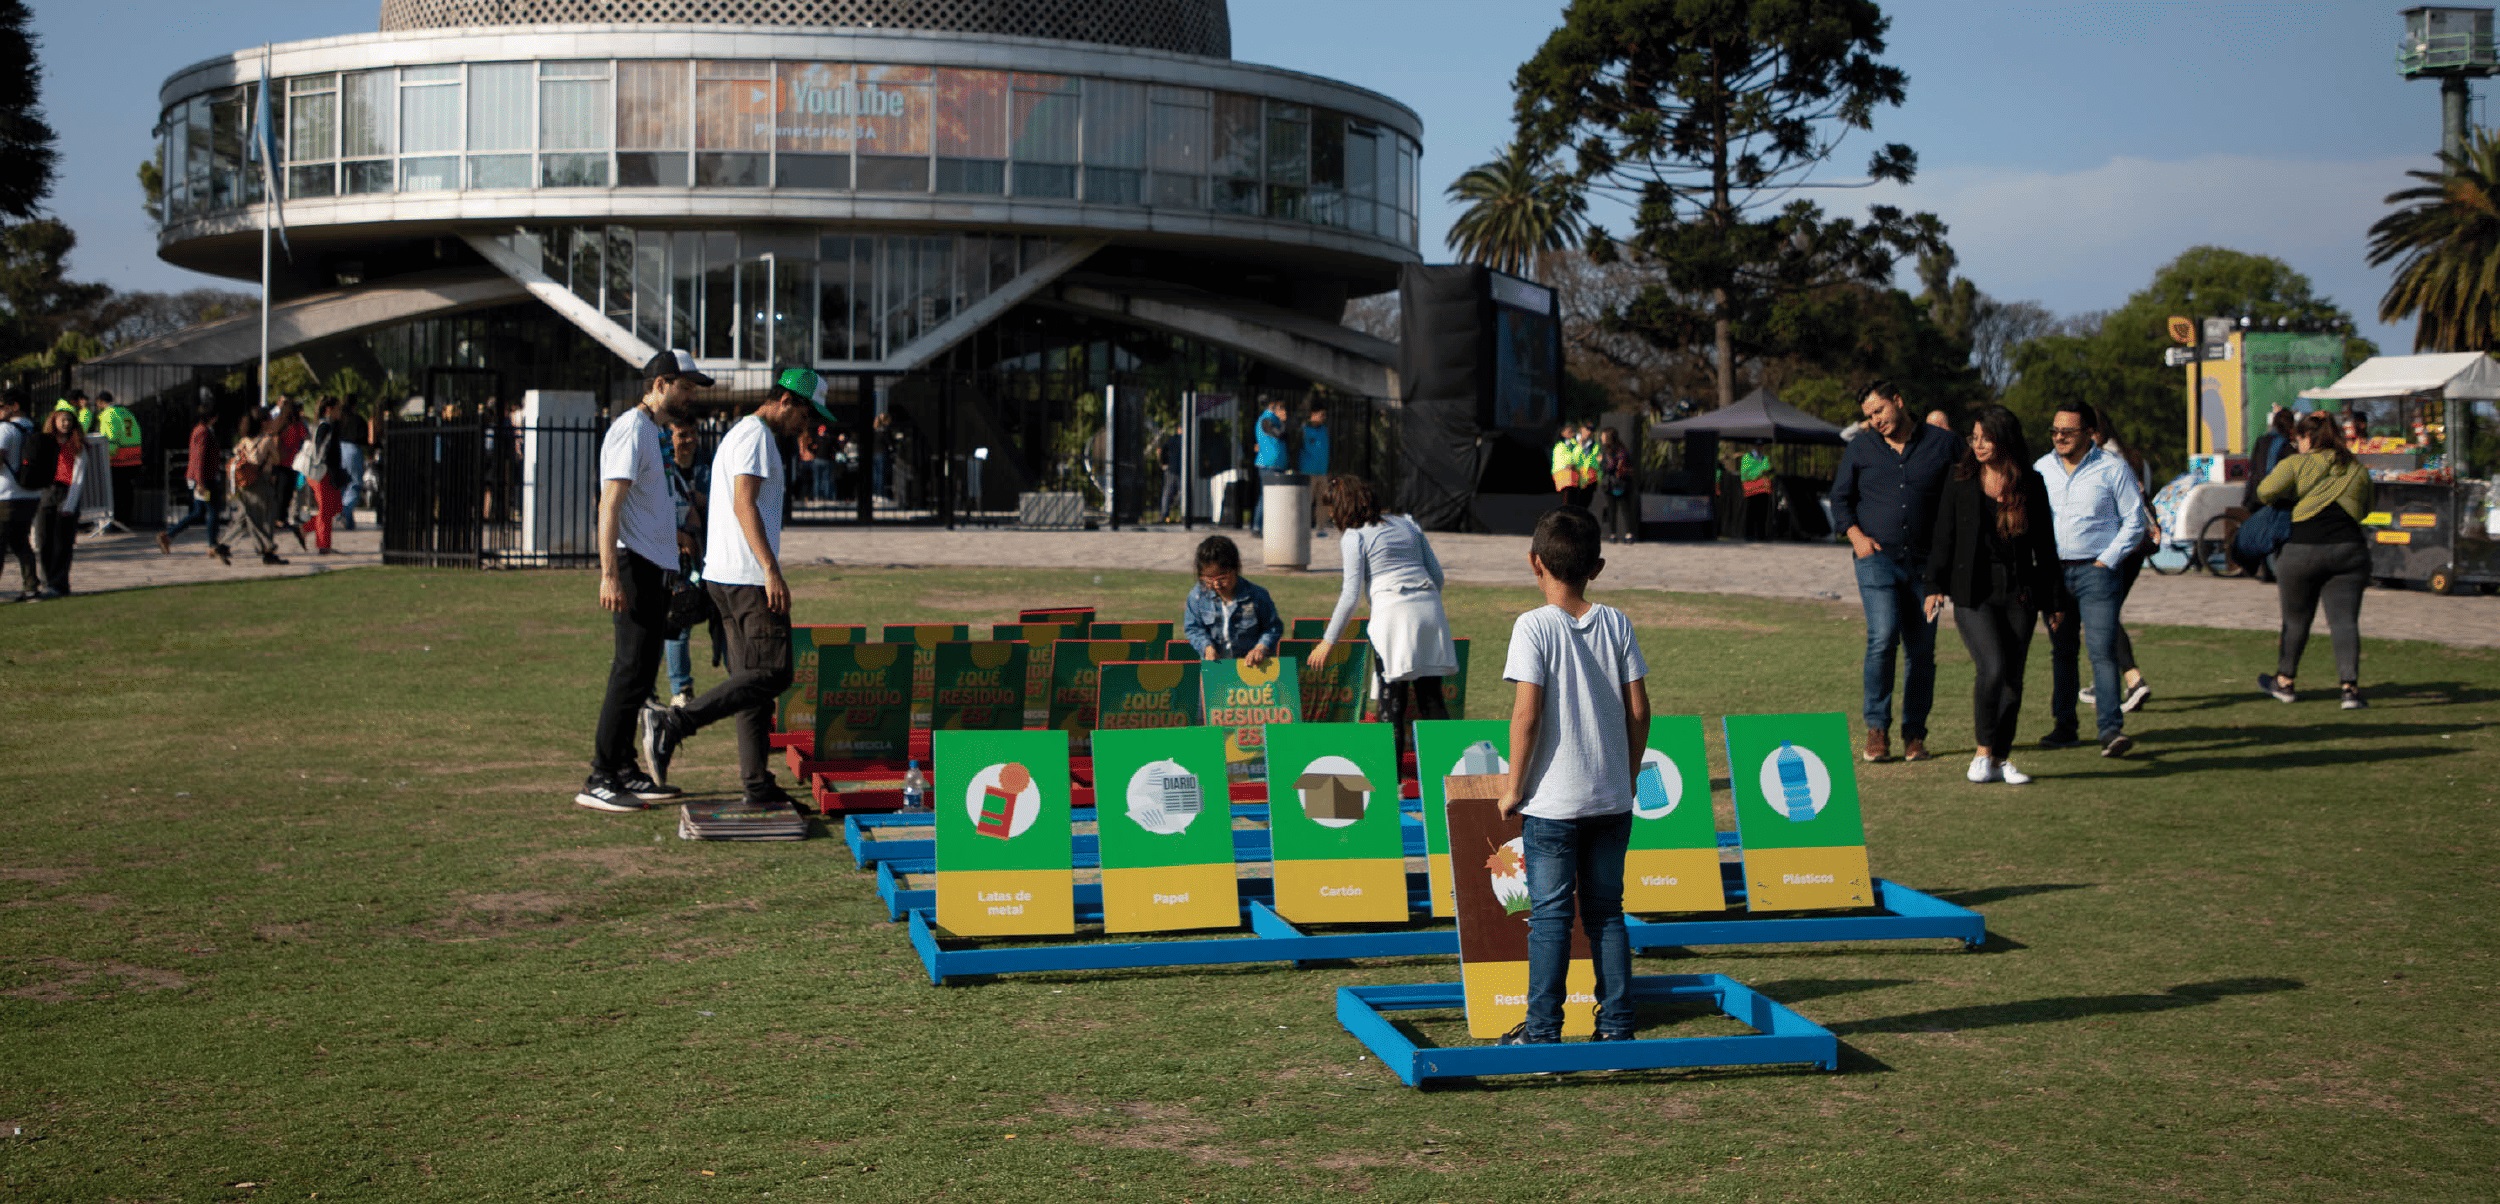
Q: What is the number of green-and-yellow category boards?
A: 6